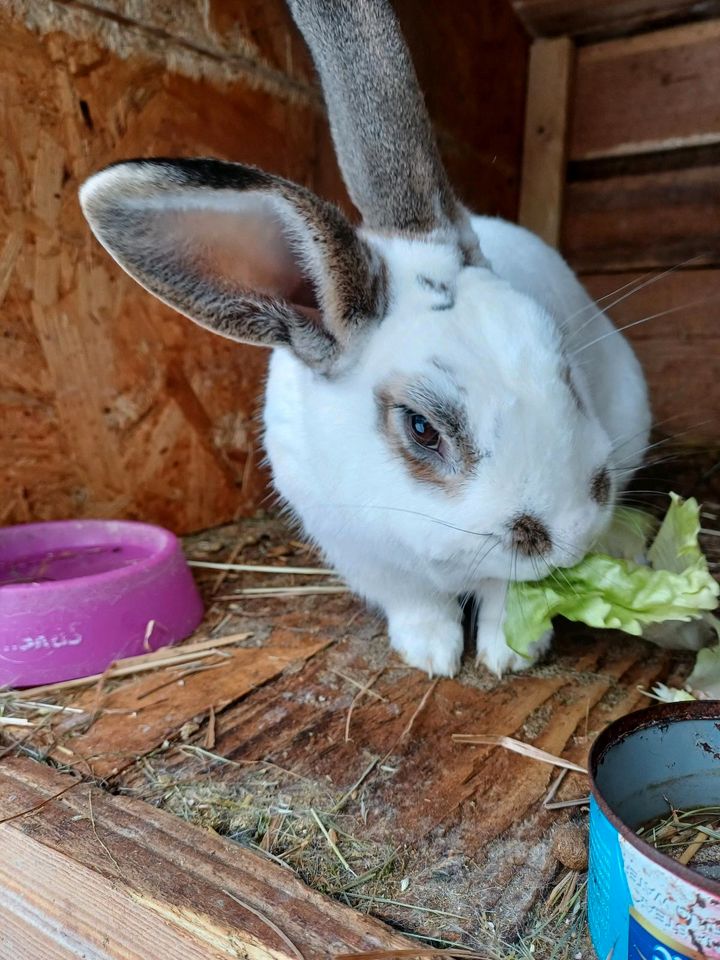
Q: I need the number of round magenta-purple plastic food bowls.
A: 1